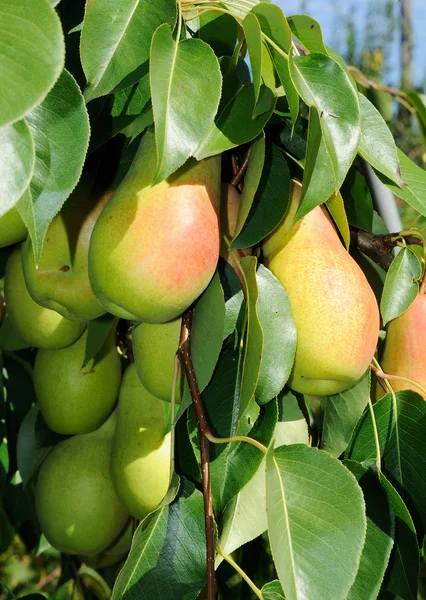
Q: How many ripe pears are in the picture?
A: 3